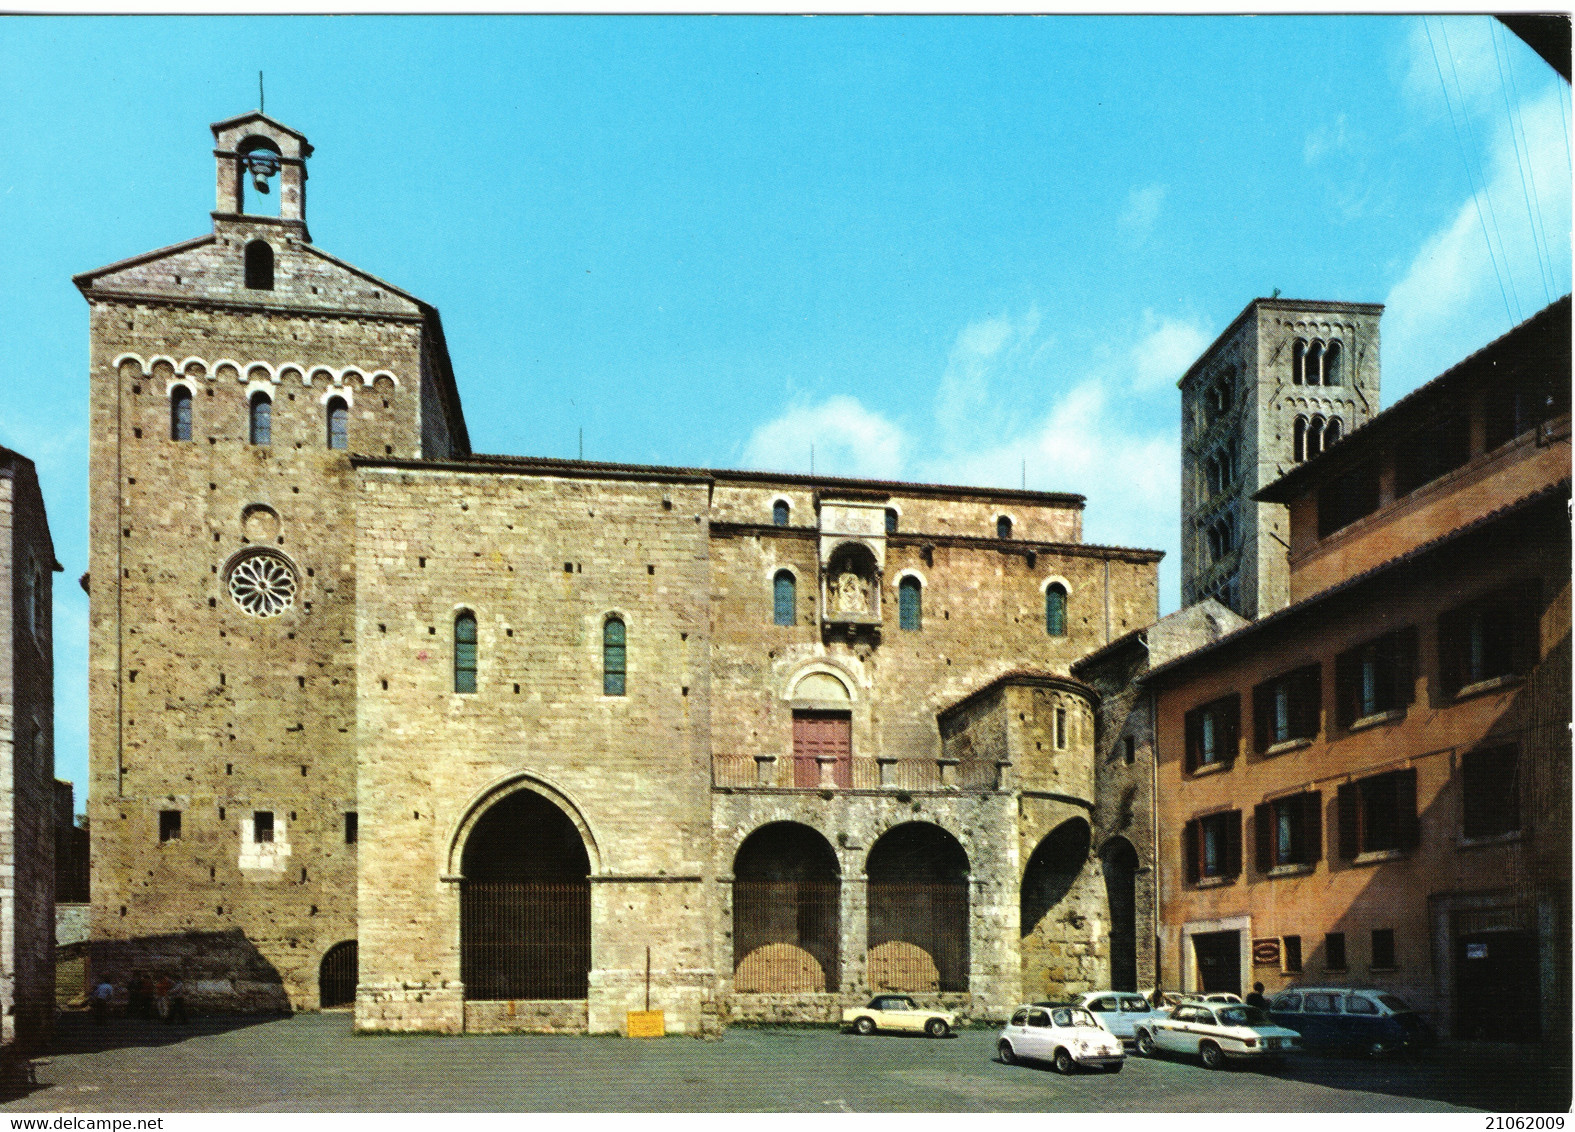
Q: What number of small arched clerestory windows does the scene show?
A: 3